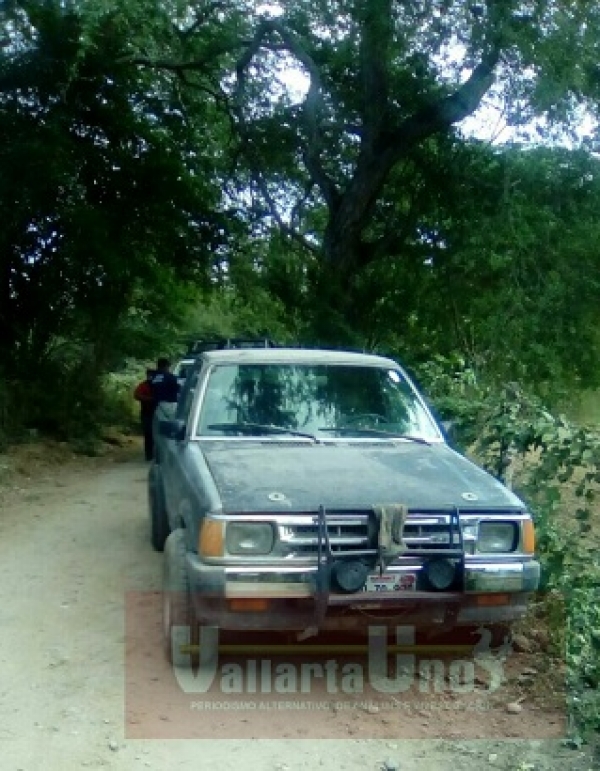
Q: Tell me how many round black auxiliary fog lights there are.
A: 2